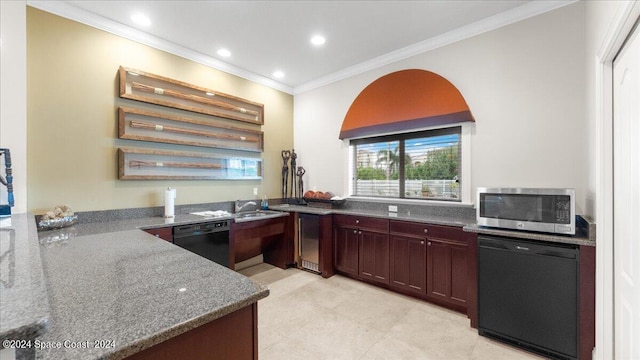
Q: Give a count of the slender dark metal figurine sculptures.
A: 3